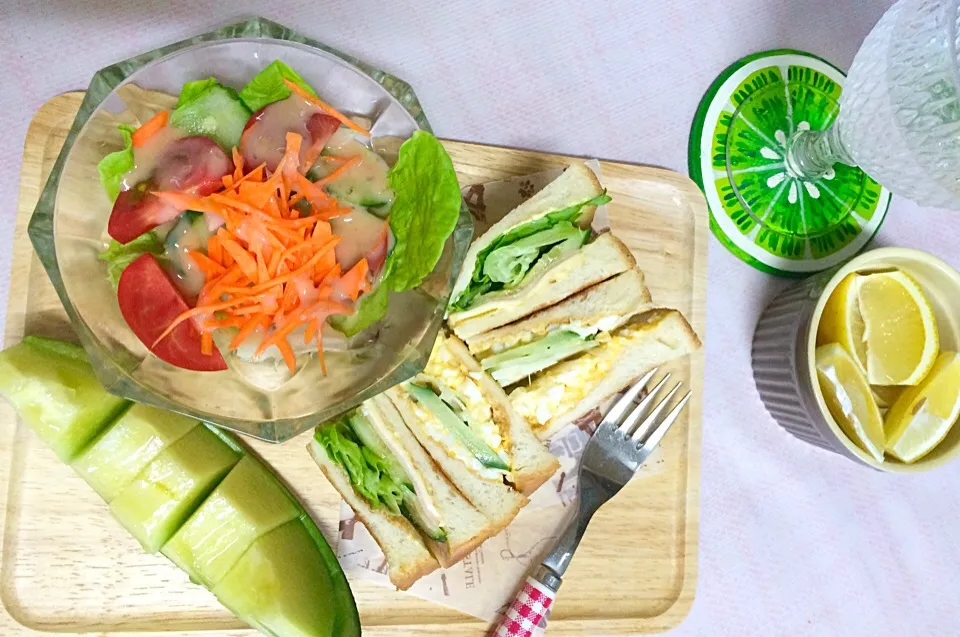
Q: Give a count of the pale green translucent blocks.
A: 5